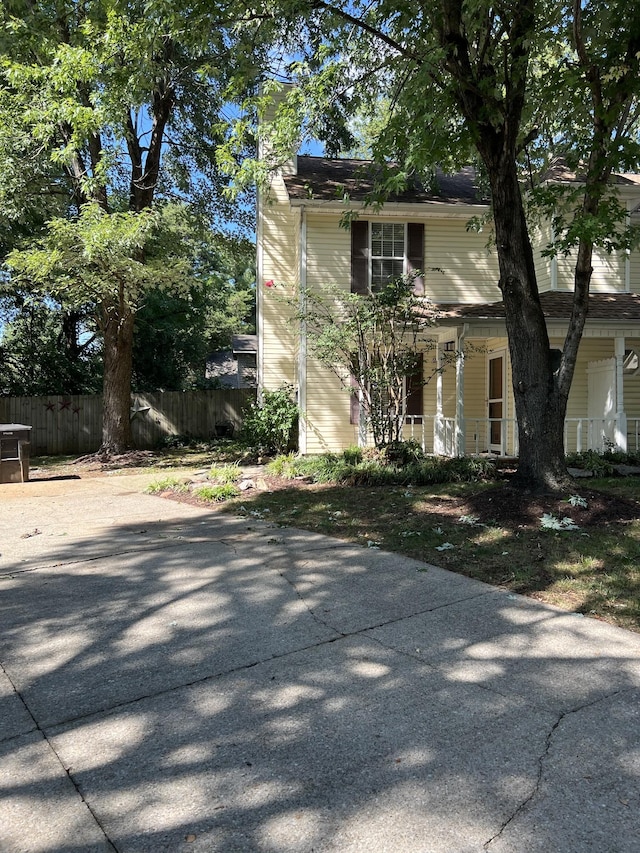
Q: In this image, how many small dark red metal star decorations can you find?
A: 3